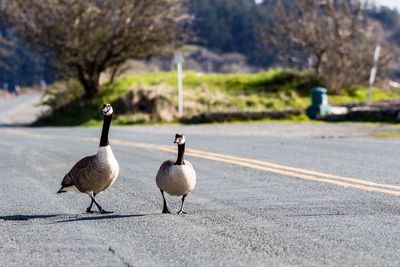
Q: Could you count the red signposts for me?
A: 0